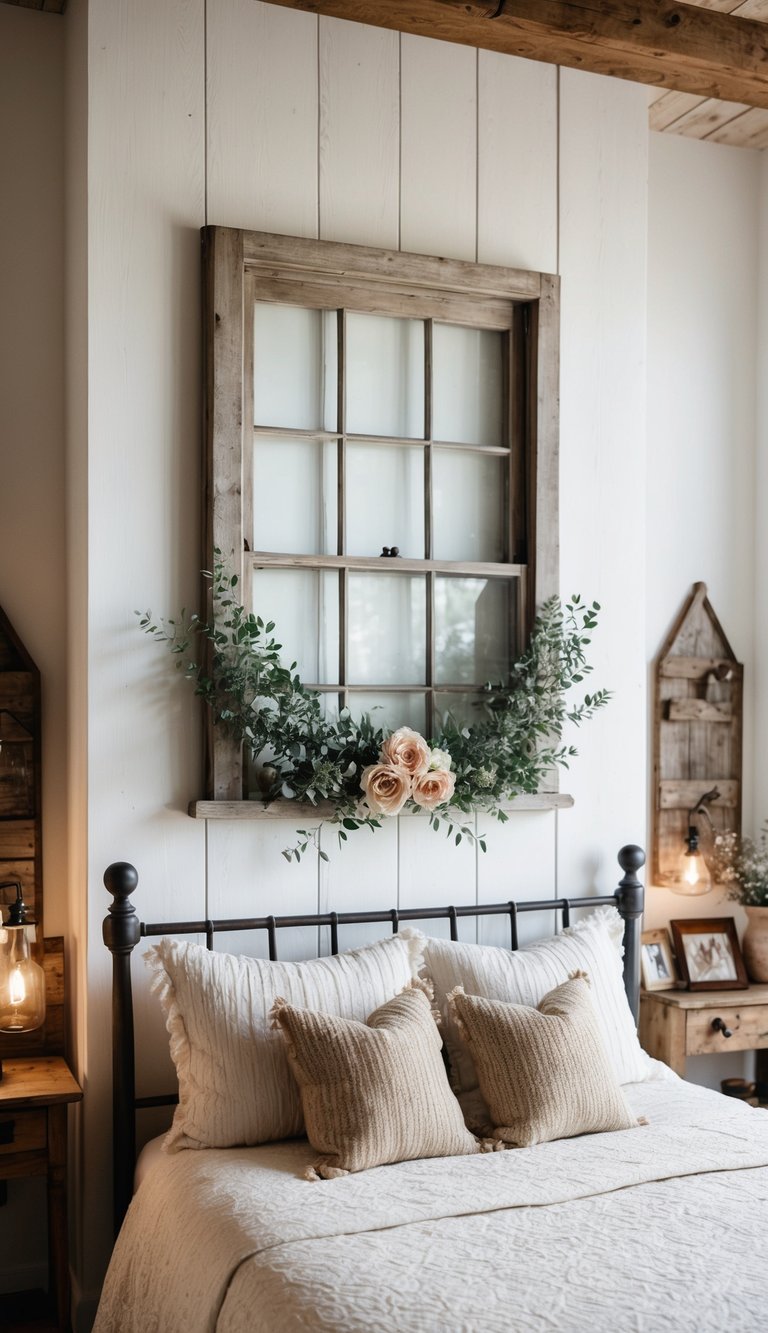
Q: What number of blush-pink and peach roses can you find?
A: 3